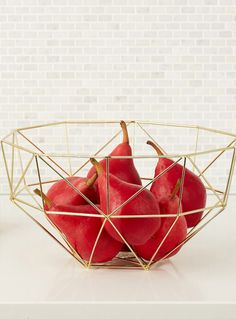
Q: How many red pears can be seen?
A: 6